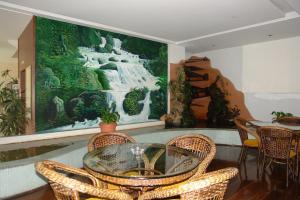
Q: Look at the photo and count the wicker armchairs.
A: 6